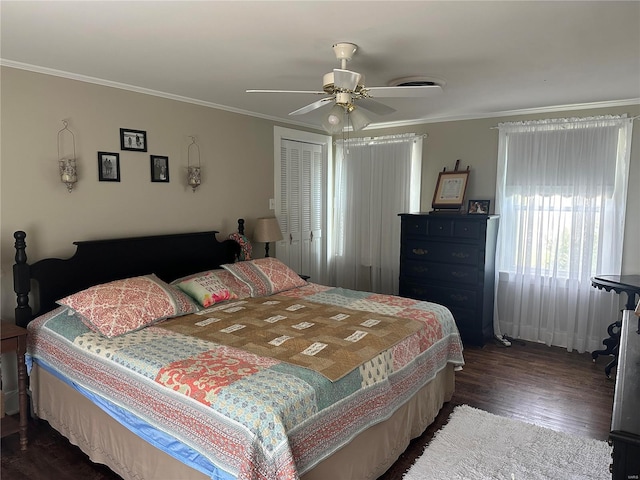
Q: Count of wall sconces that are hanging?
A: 2